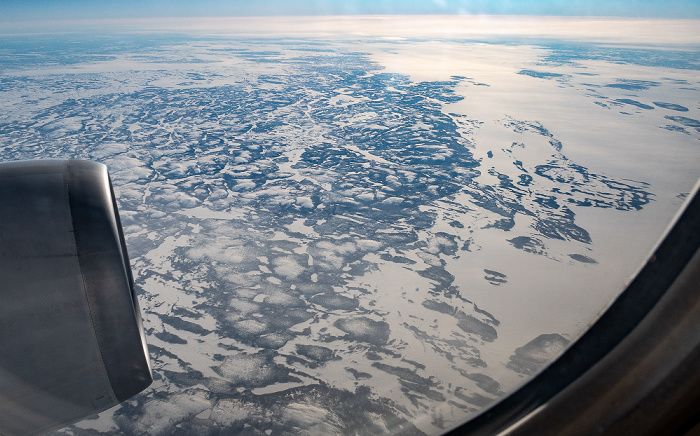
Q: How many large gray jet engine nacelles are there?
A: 1